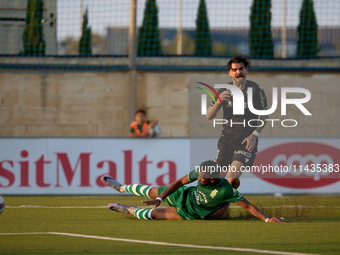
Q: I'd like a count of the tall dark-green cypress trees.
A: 6